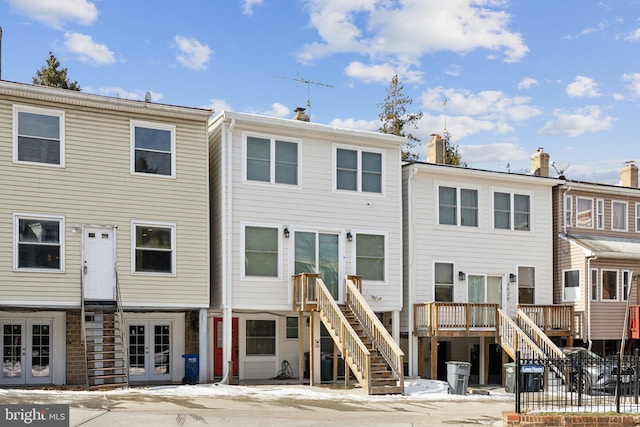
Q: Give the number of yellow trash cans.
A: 0